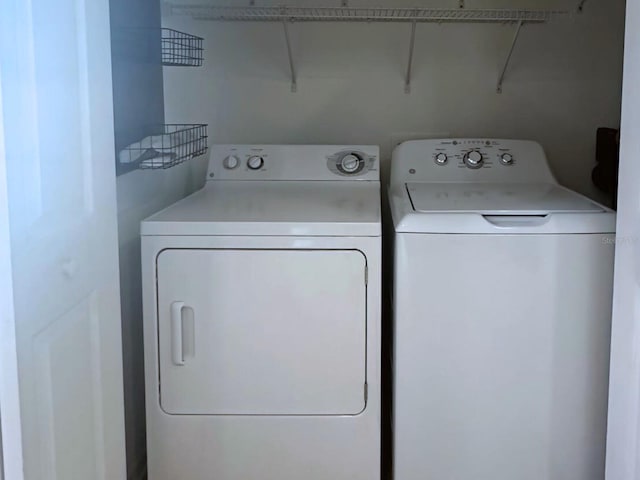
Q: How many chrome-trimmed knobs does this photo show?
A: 3